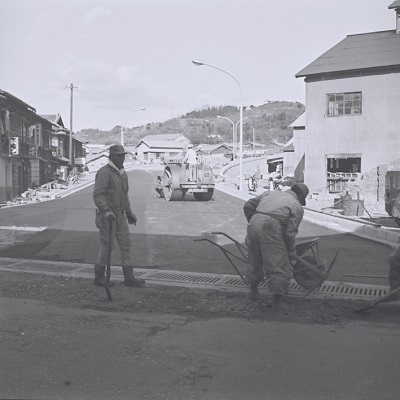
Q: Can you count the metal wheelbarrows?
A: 1